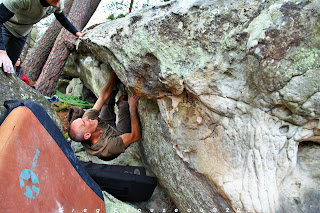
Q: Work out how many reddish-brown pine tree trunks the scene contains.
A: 2